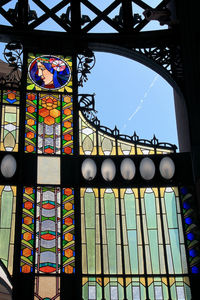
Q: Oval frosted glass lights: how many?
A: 6